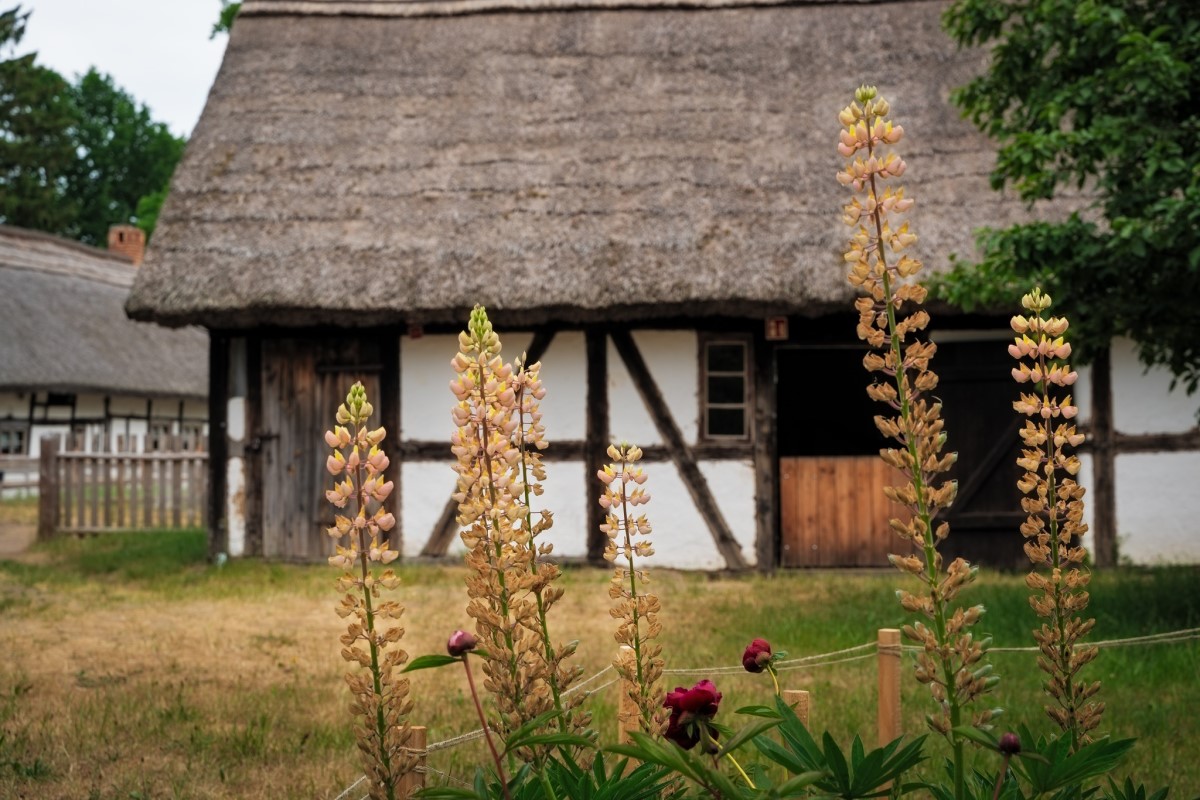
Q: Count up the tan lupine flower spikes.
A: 6